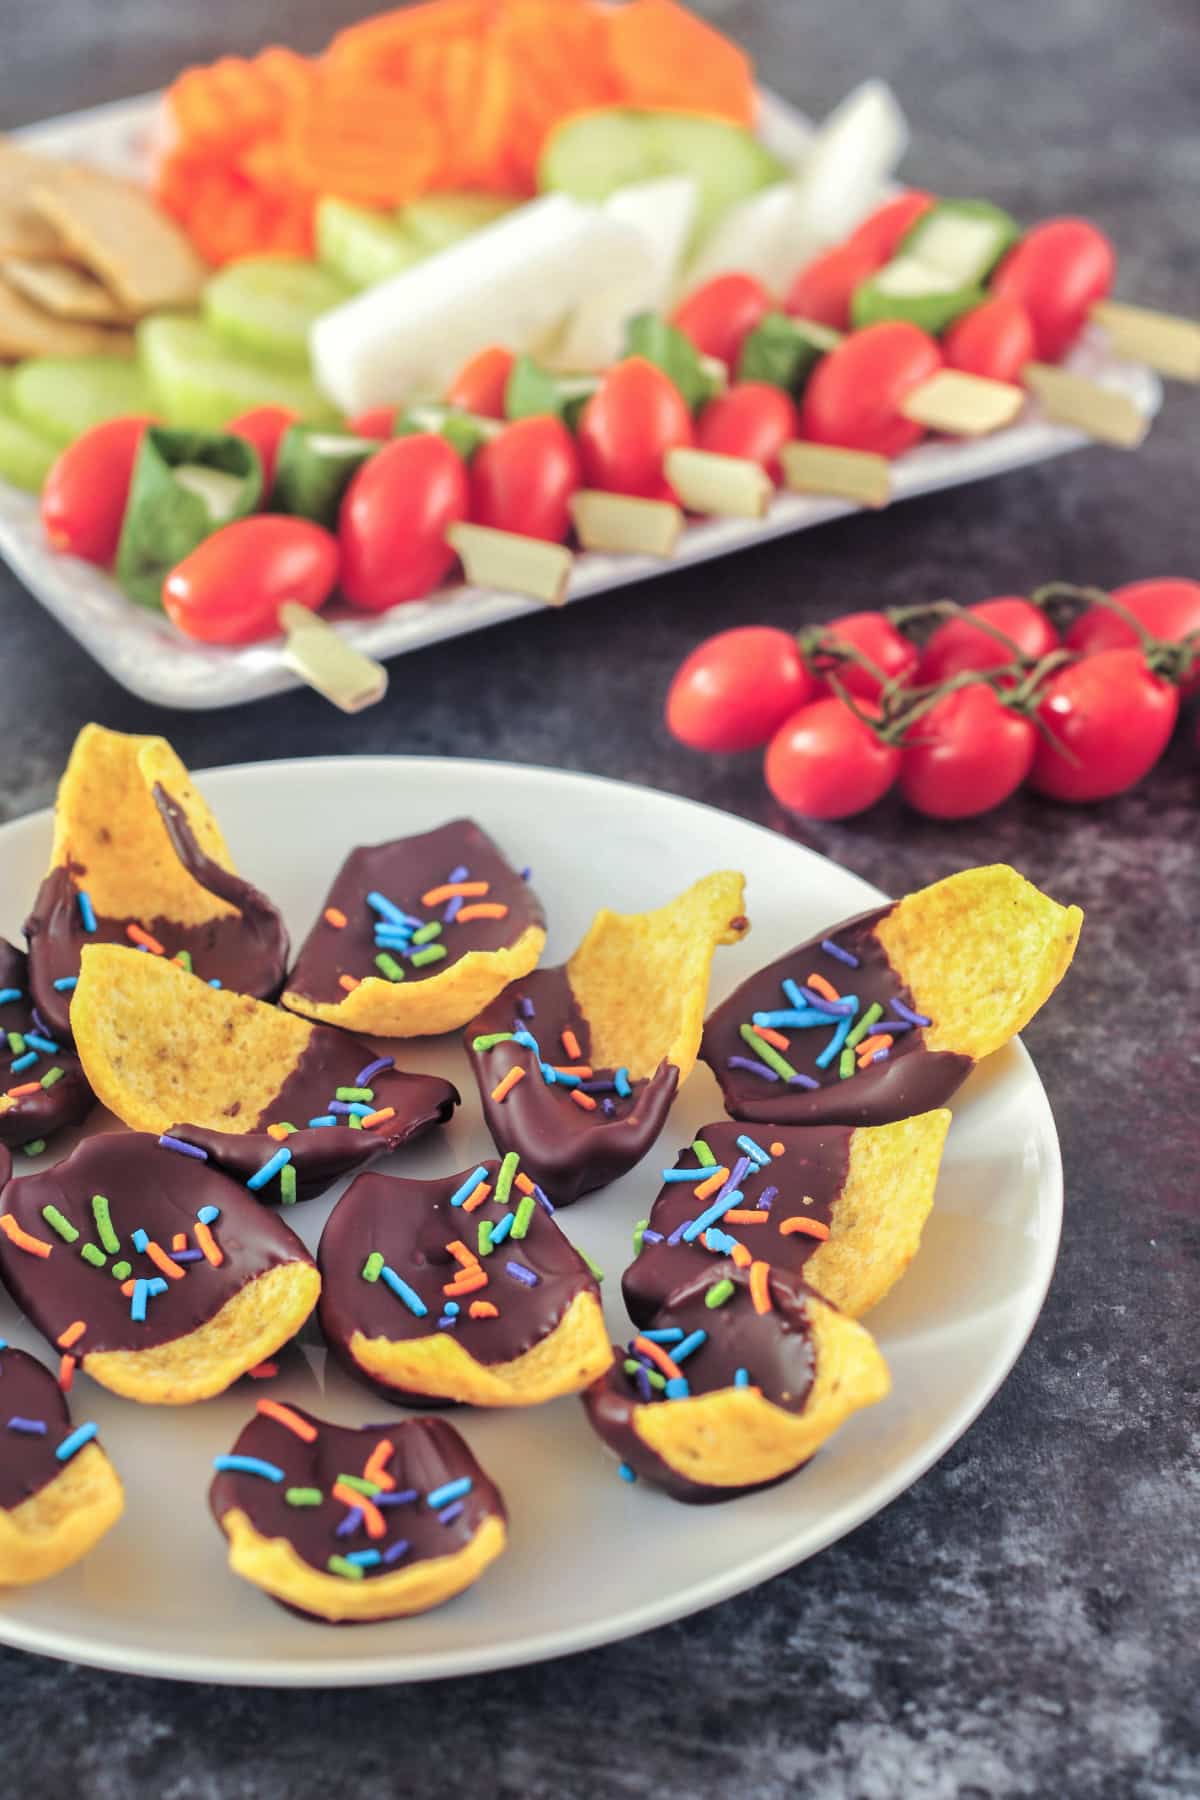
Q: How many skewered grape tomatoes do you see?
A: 15